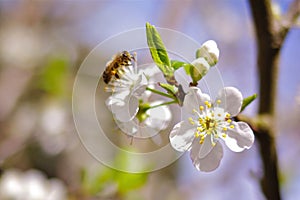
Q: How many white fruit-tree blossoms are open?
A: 3